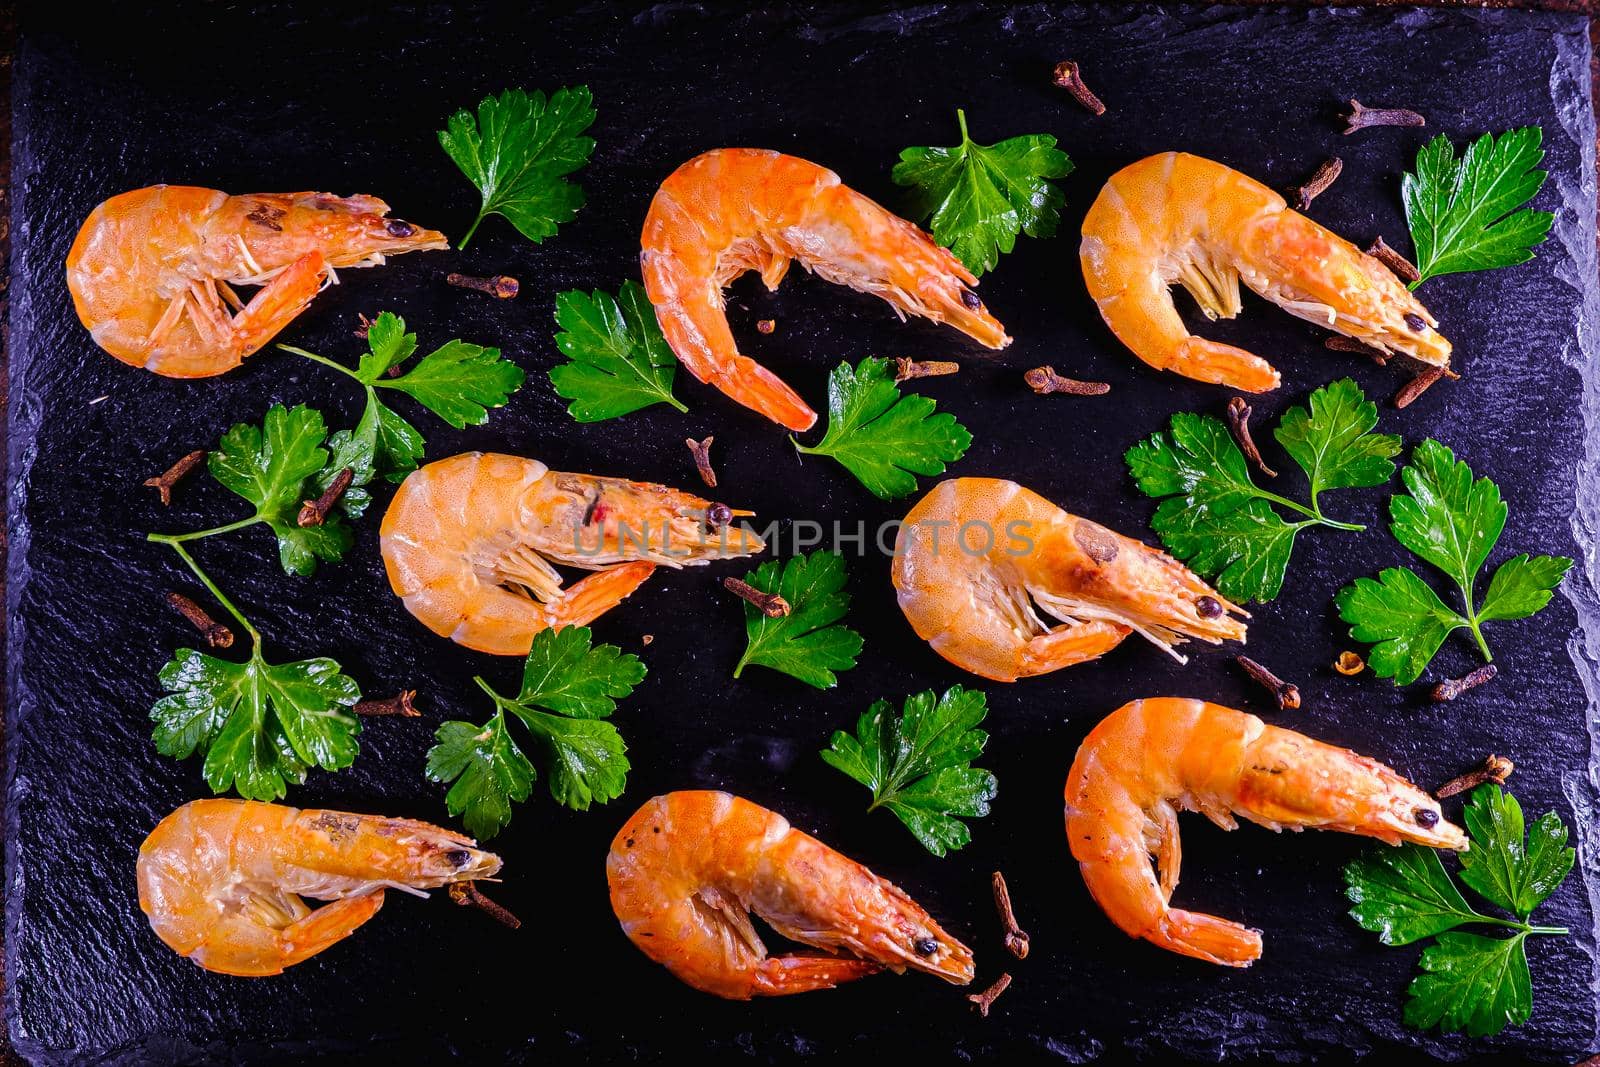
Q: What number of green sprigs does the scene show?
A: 13